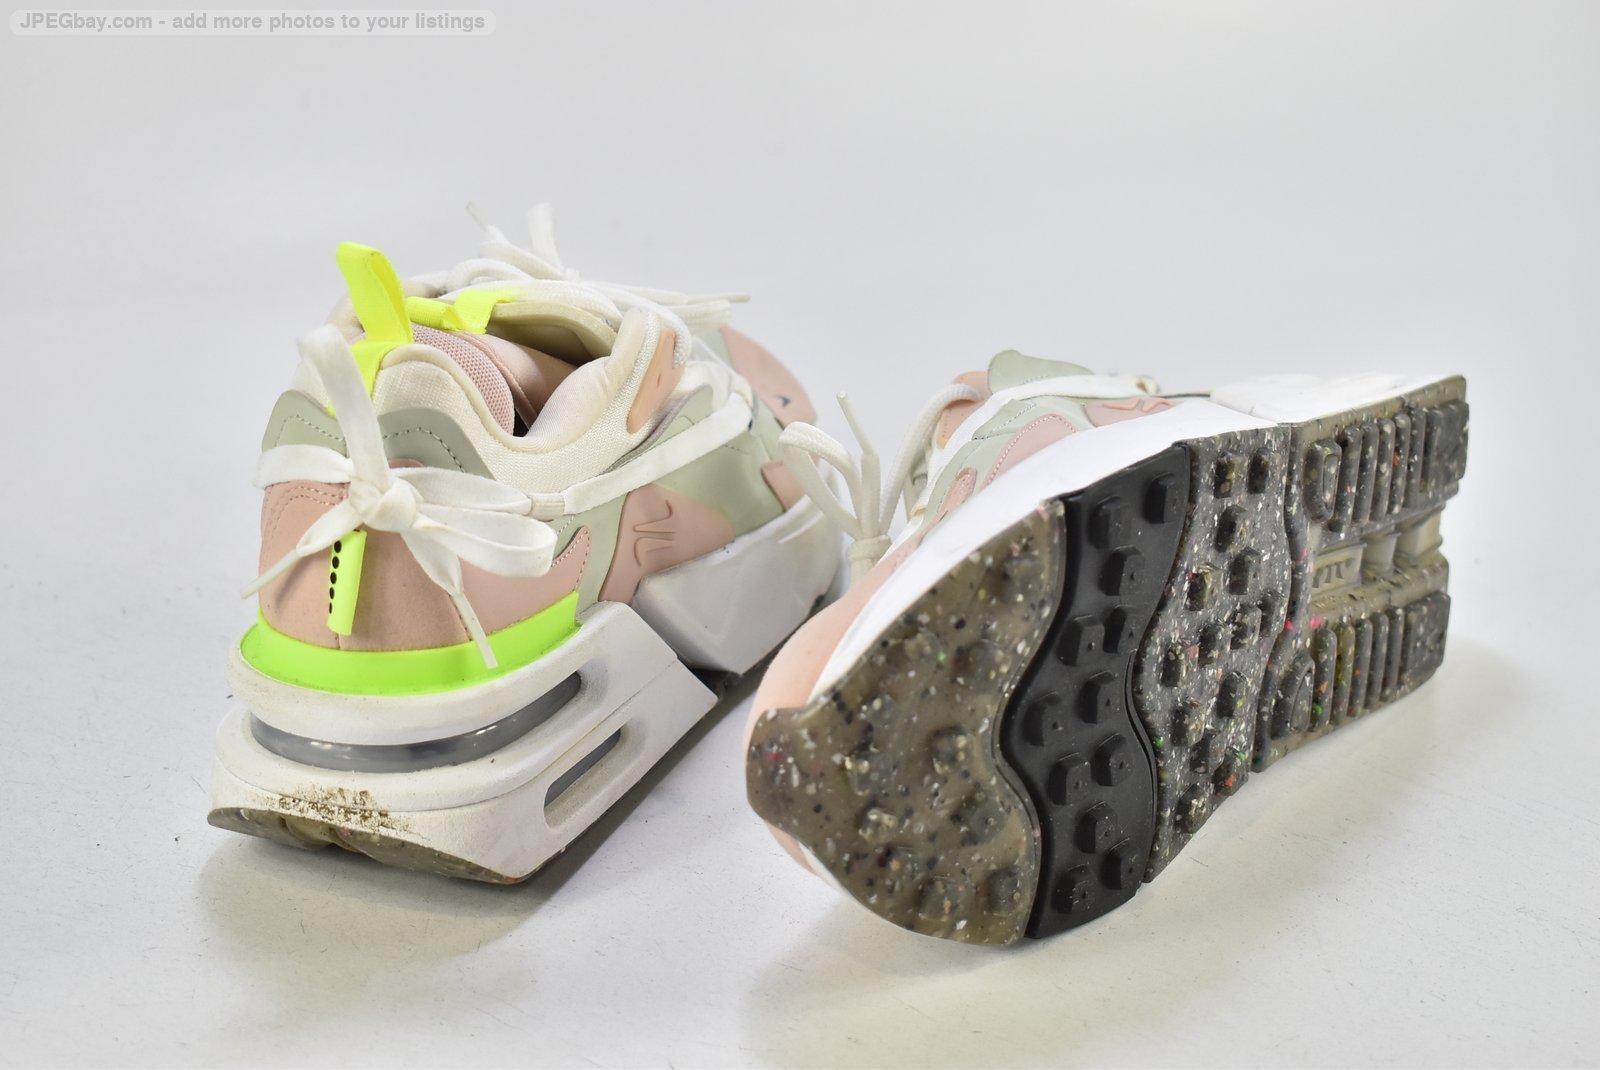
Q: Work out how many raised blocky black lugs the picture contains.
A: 12